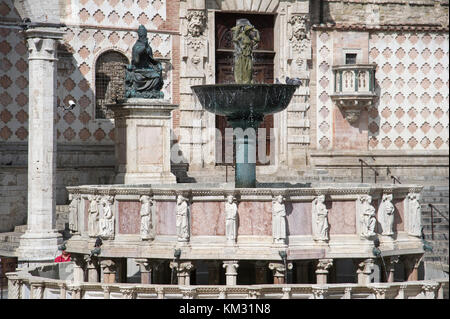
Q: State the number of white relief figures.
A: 11